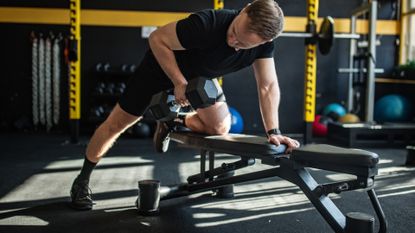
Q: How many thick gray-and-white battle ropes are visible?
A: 4